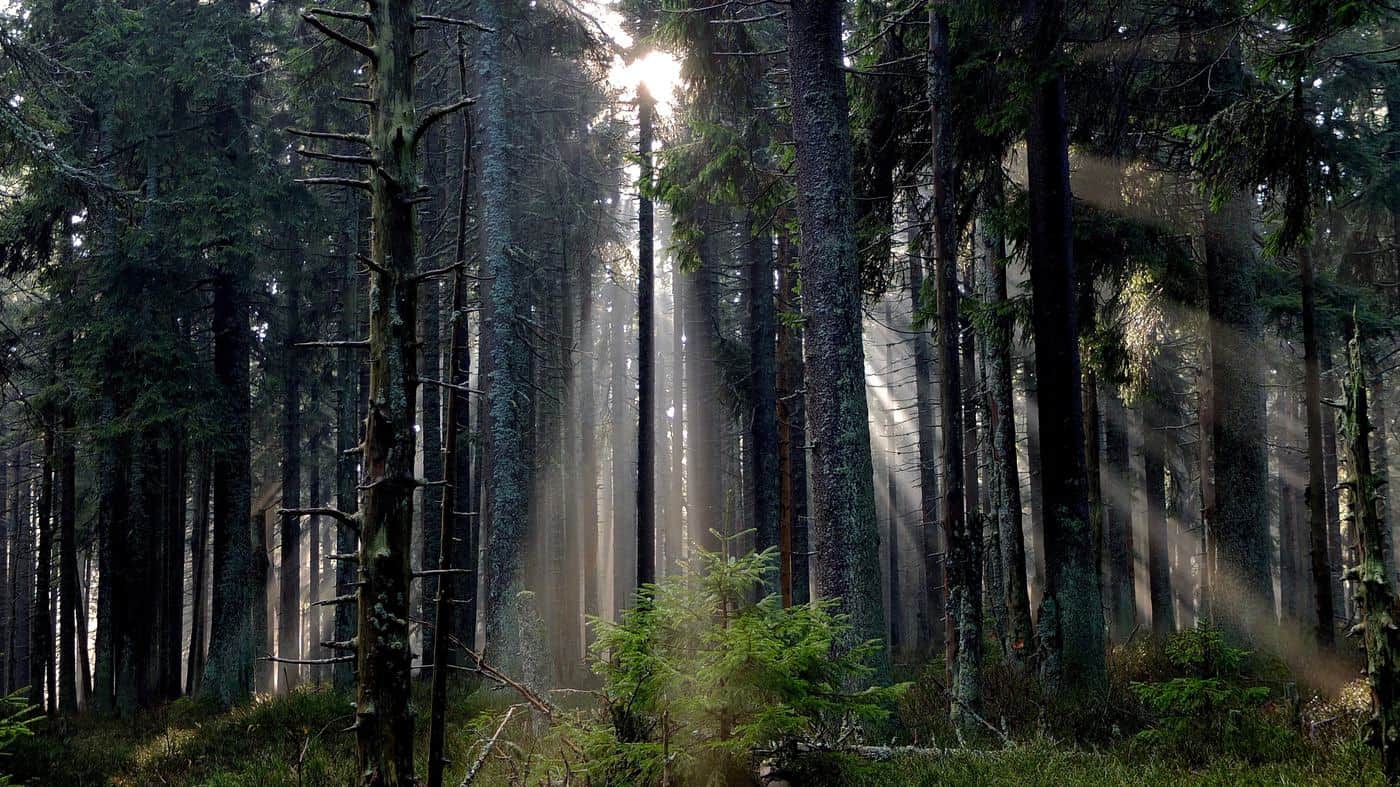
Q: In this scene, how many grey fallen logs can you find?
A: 1